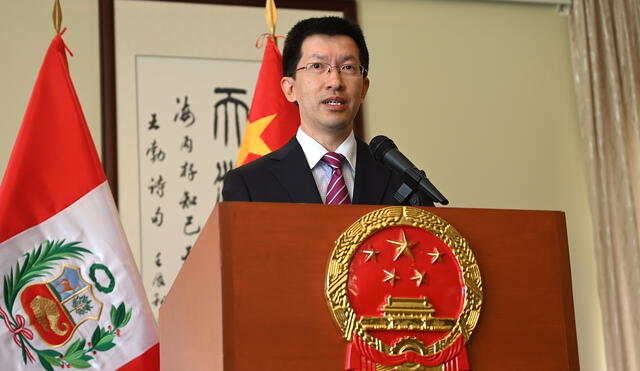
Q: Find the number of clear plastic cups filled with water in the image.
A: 0